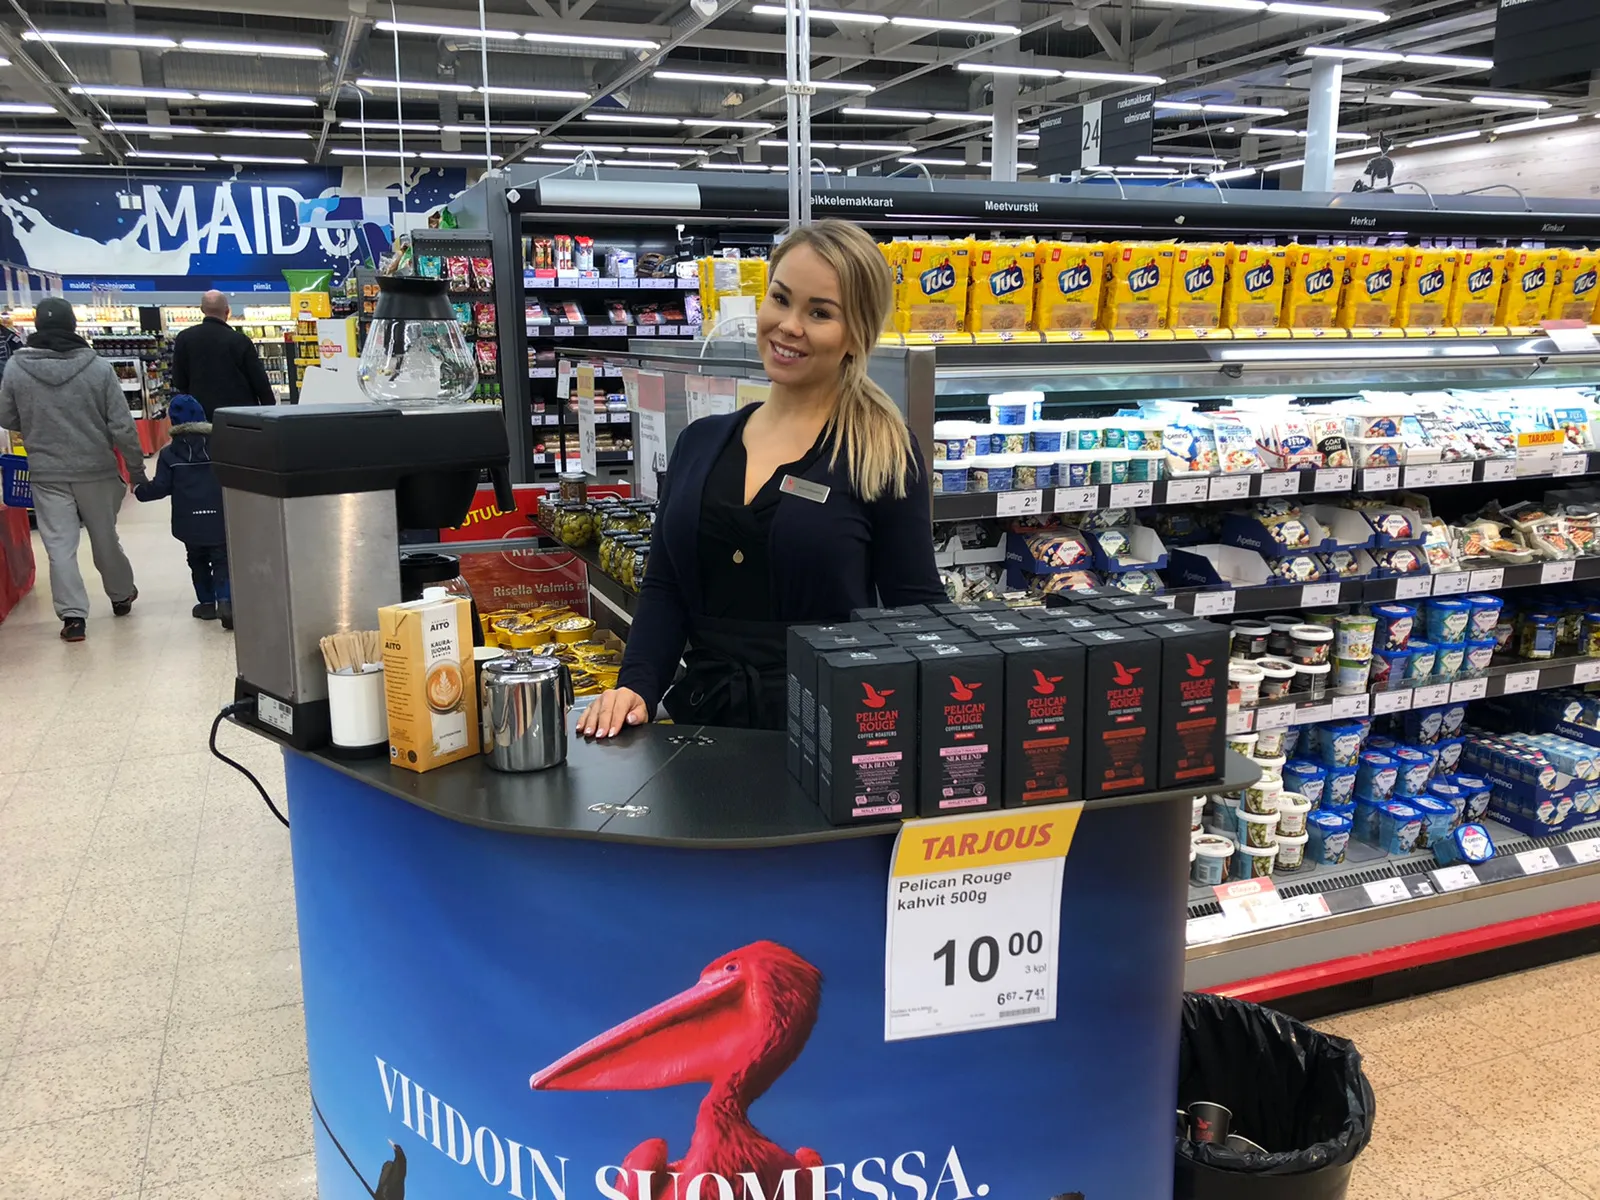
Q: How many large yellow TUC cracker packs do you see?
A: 12